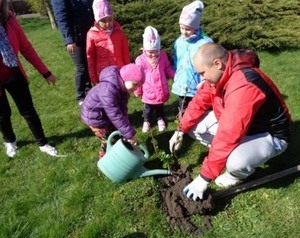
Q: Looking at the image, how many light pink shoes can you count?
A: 2